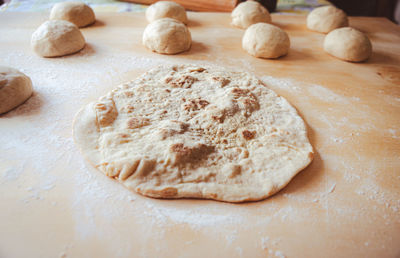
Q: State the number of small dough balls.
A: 9